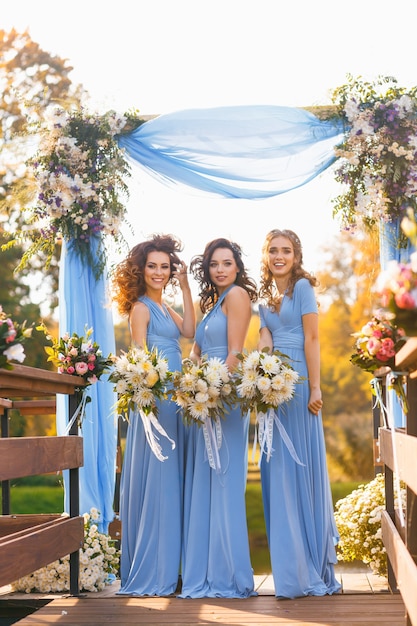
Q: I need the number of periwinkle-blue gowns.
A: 3